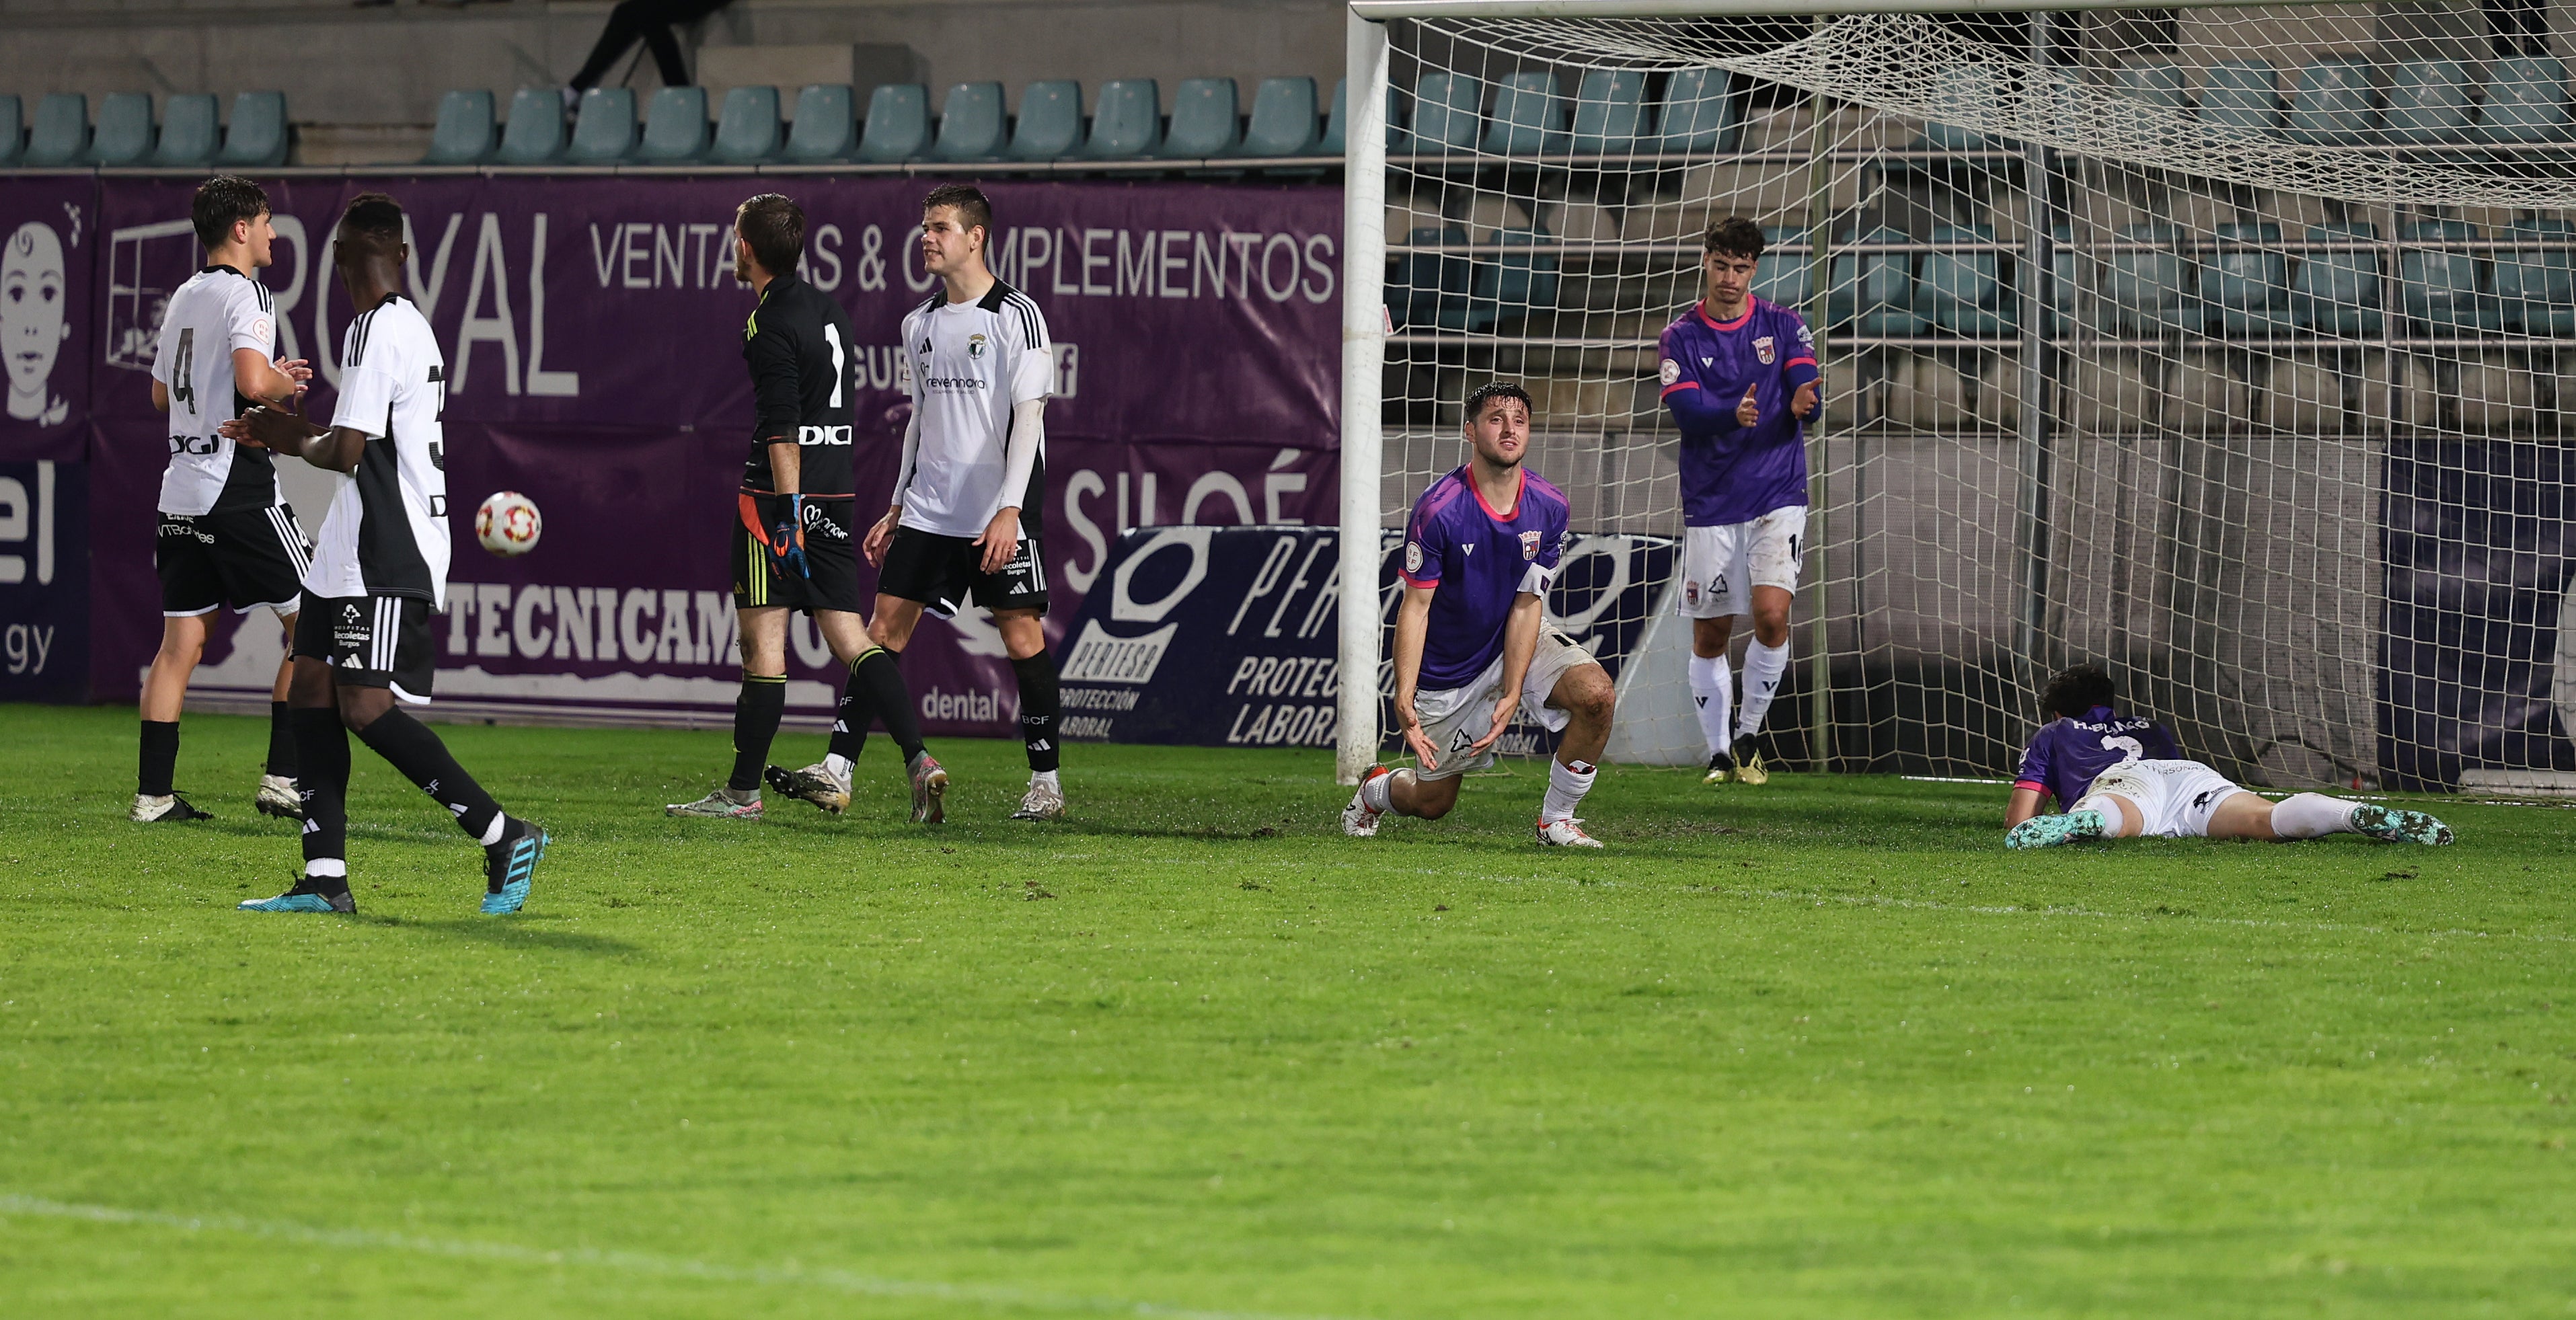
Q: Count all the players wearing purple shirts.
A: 3